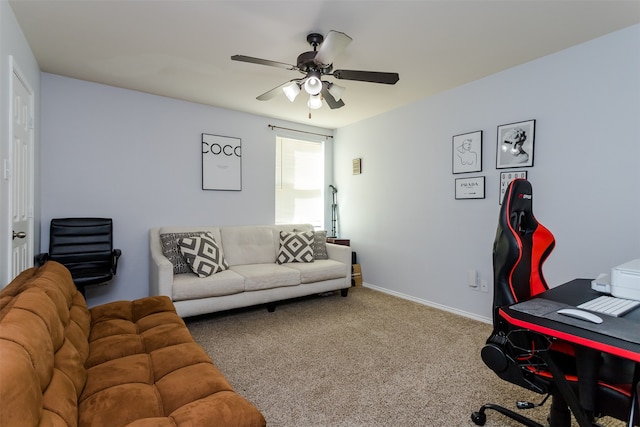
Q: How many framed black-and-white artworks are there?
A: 5